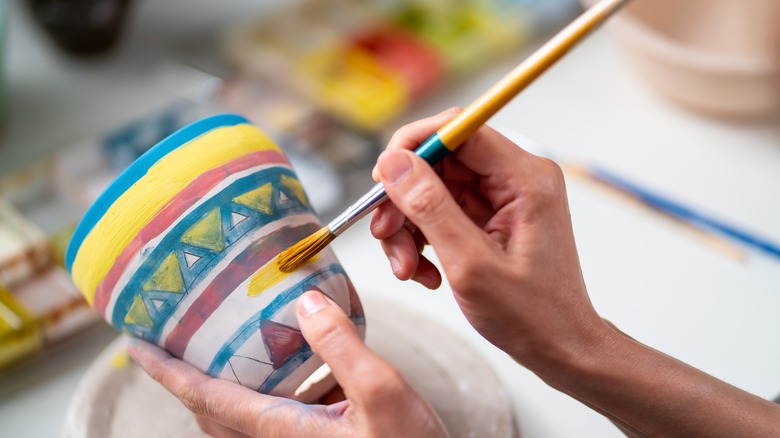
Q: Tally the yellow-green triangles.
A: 5